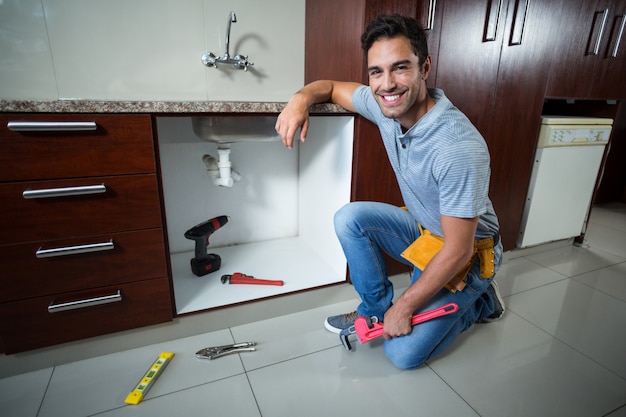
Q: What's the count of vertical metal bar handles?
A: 5